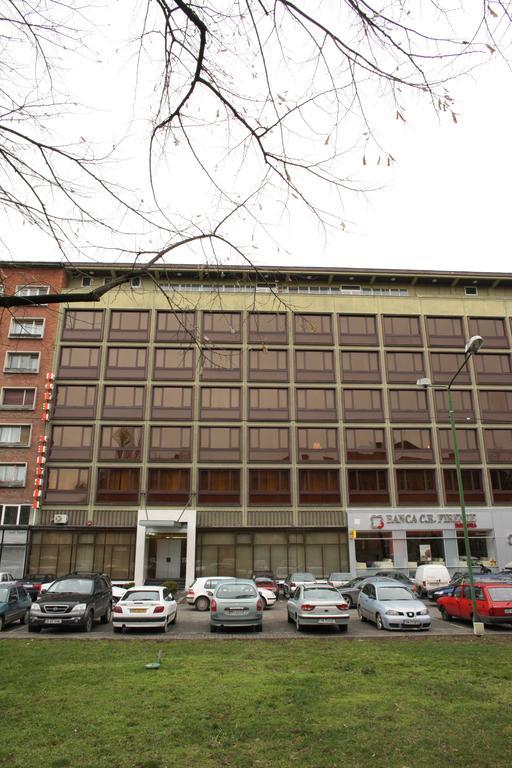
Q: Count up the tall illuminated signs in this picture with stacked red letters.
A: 1